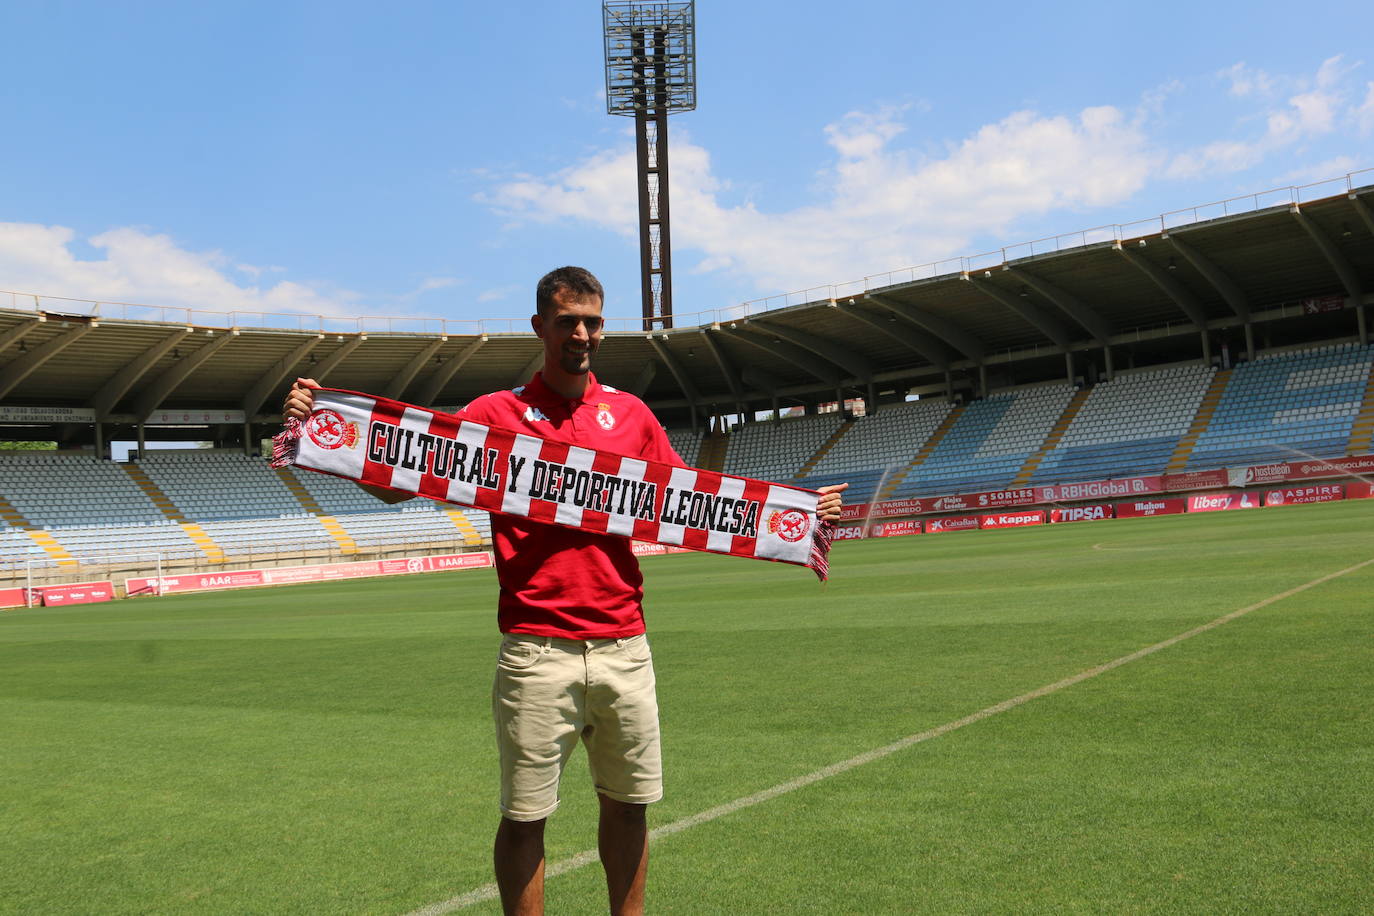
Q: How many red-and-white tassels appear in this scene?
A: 2